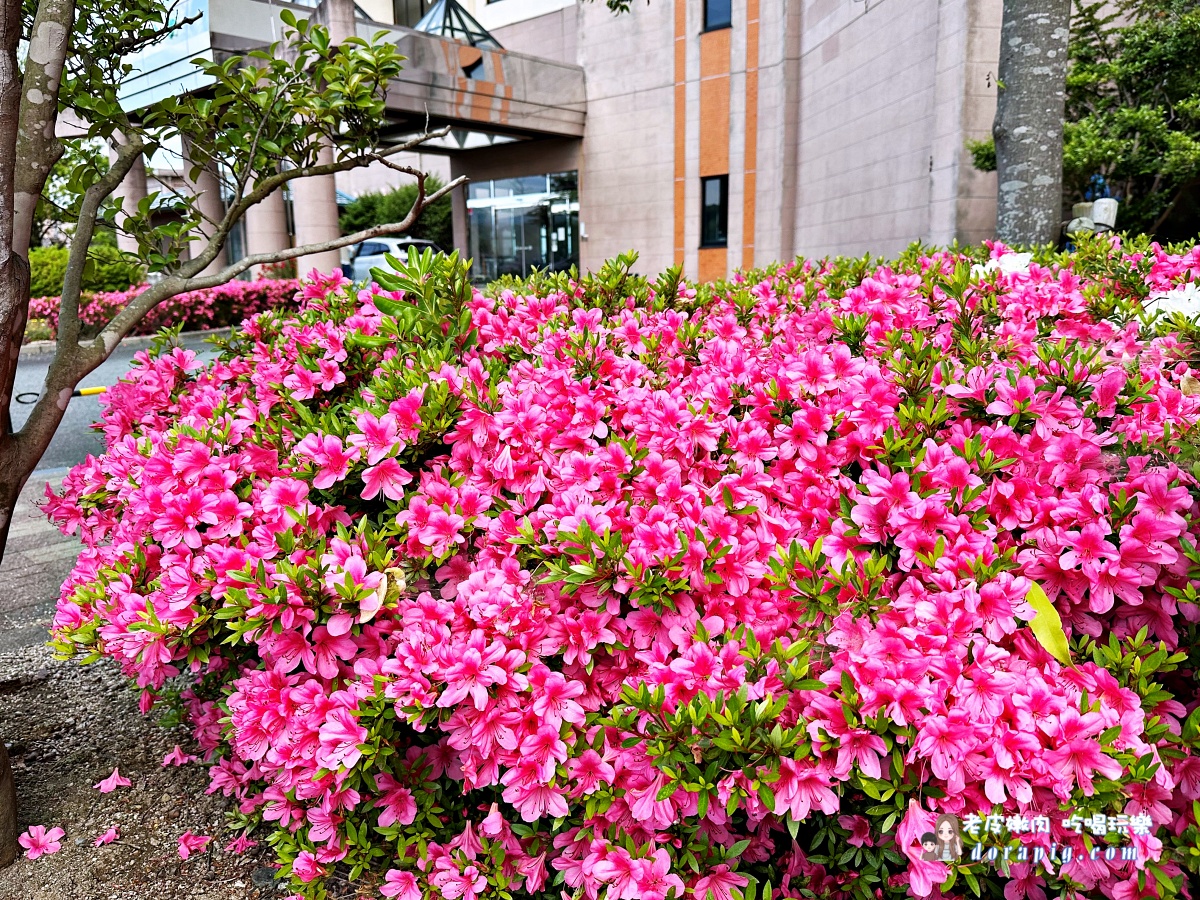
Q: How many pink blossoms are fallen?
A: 6